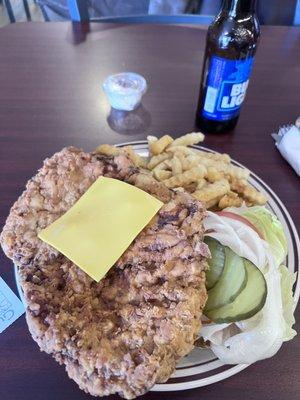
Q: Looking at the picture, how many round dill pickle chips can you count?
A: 3